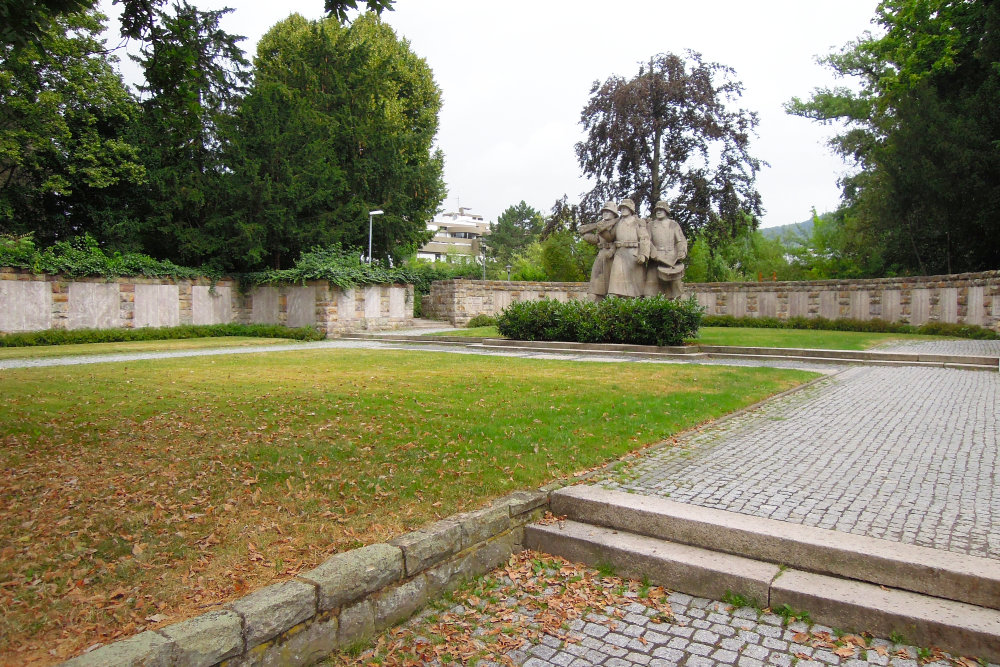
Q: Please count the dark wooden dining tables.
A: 0